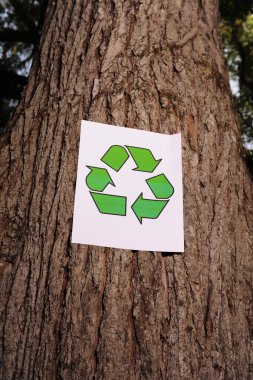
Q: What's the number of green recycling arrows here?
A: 3